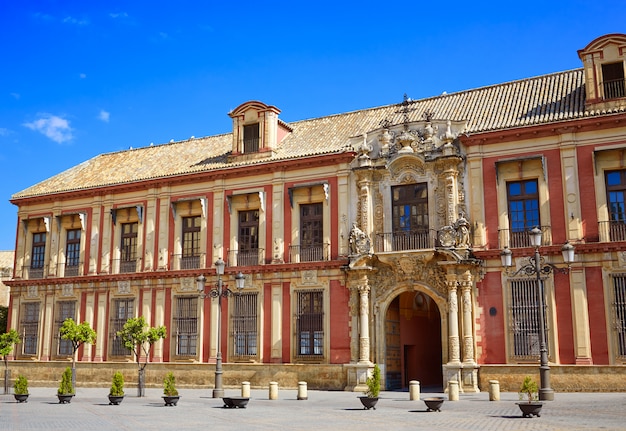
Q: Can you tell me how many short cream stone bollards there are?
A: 6